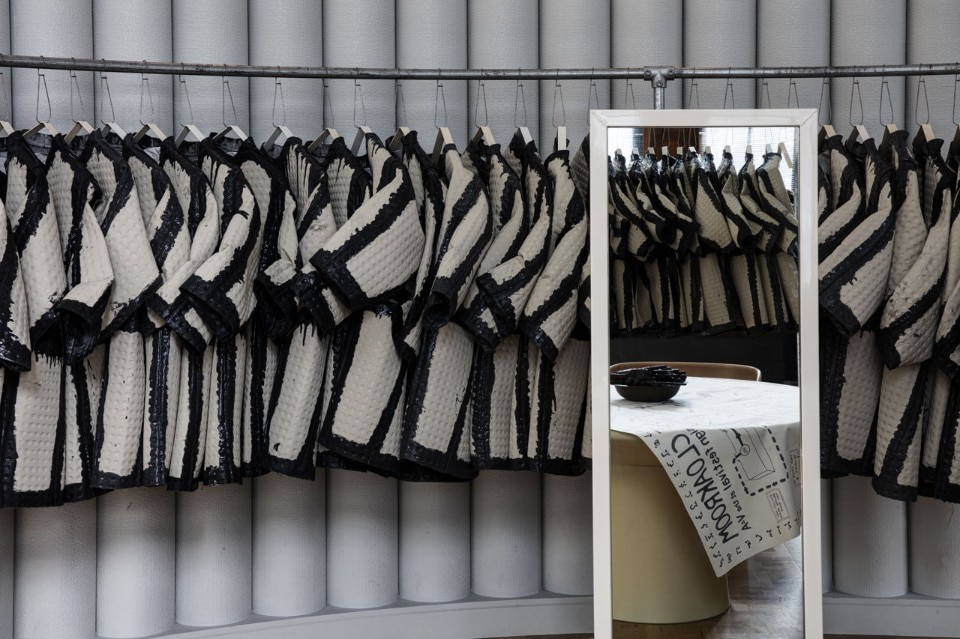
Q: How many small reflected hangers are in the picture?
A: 11